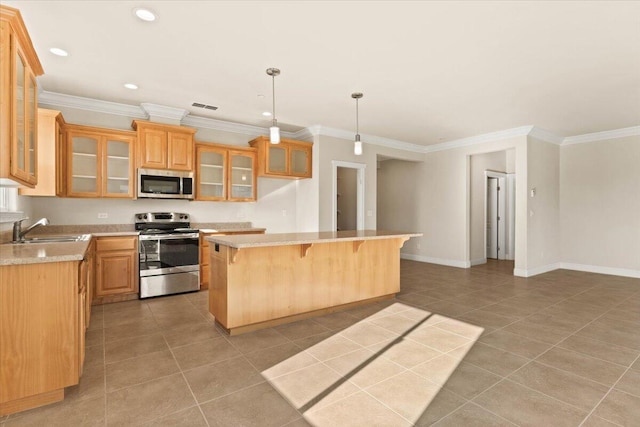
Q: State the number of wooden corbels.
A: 4